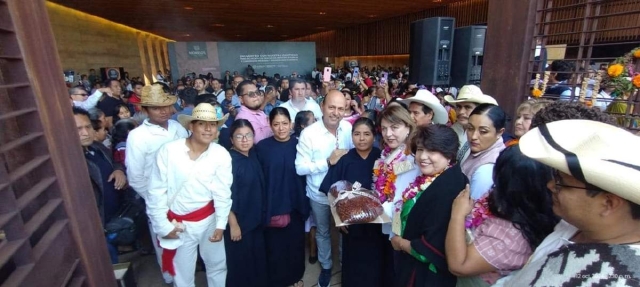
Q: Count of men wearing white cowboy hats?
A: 3